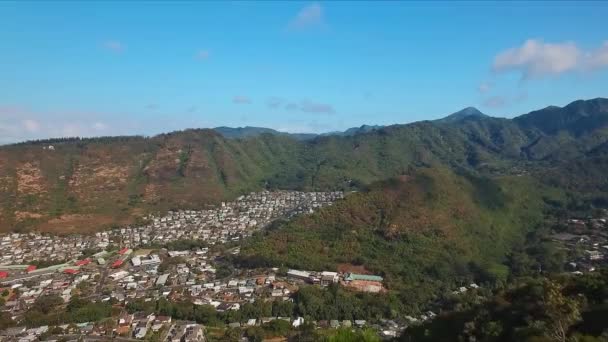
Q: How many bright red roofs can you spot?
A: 6